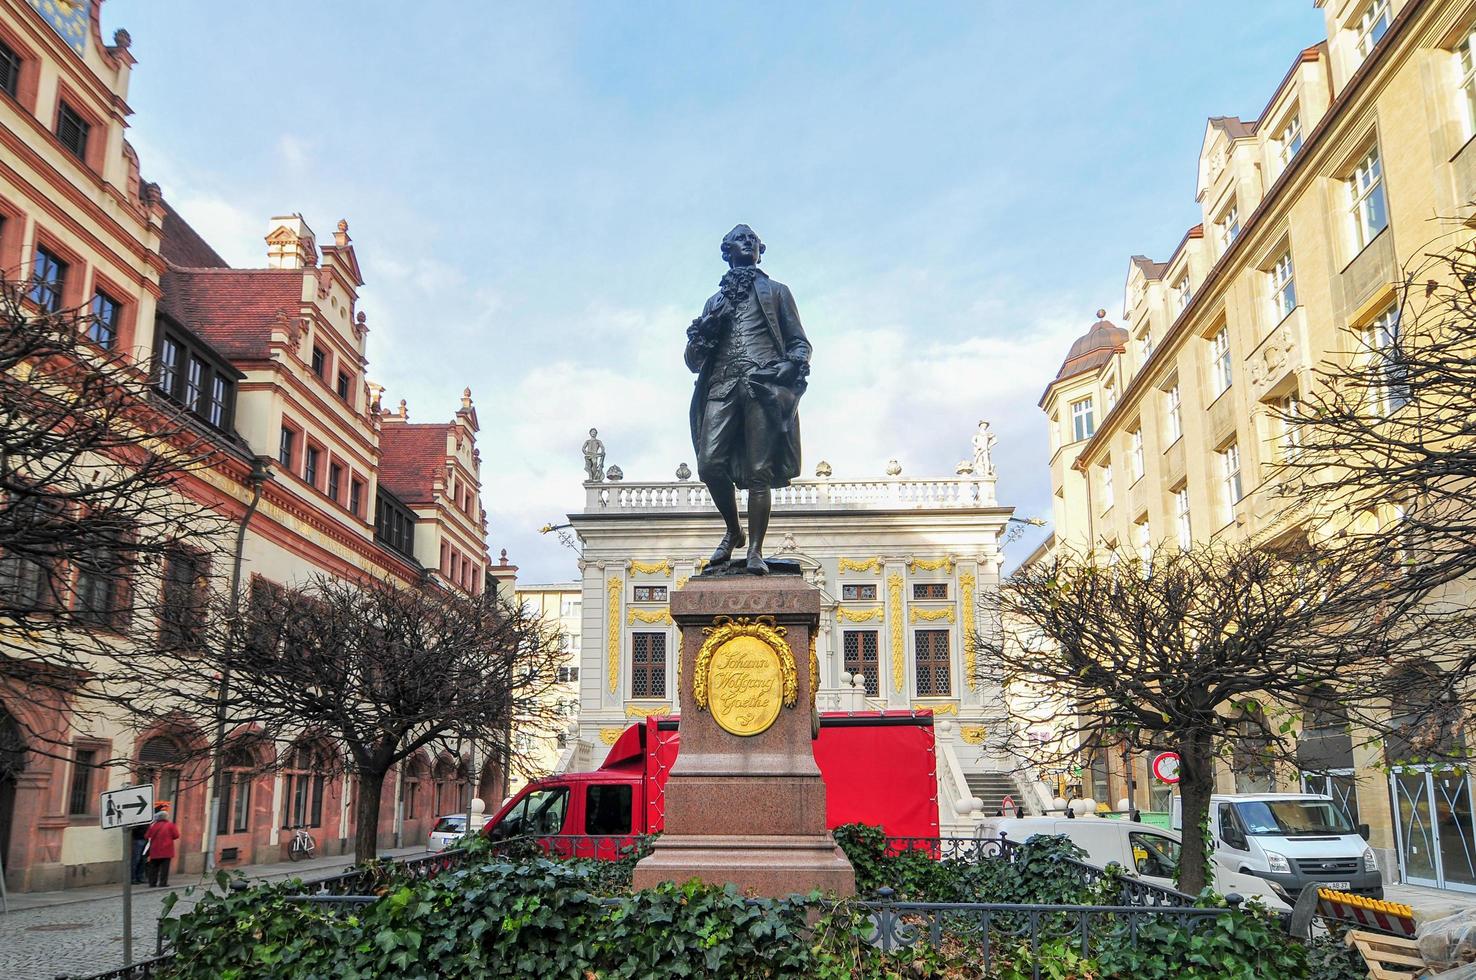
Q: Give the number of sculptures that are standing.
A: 3